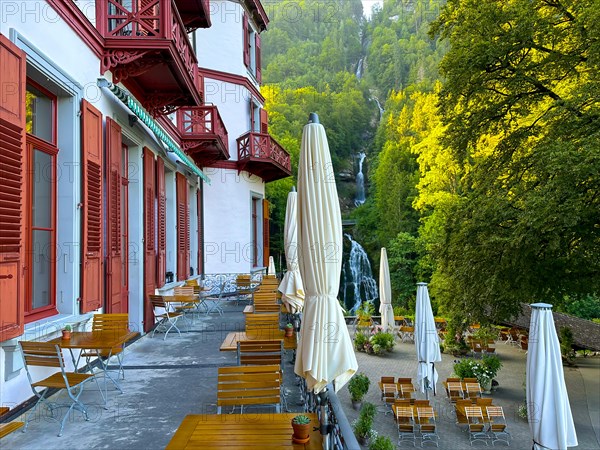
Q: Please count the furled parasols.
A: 6